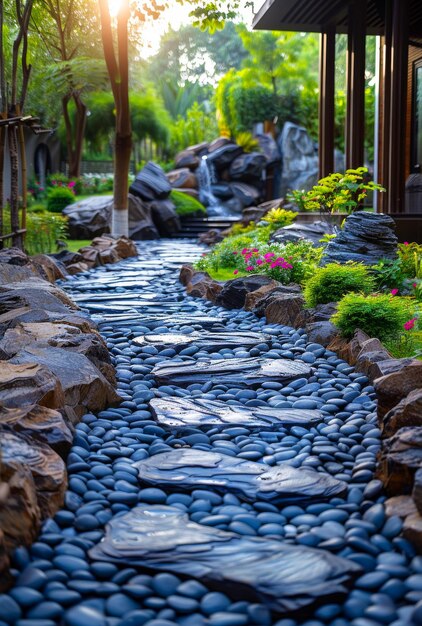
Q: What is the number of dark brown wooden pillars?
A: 3